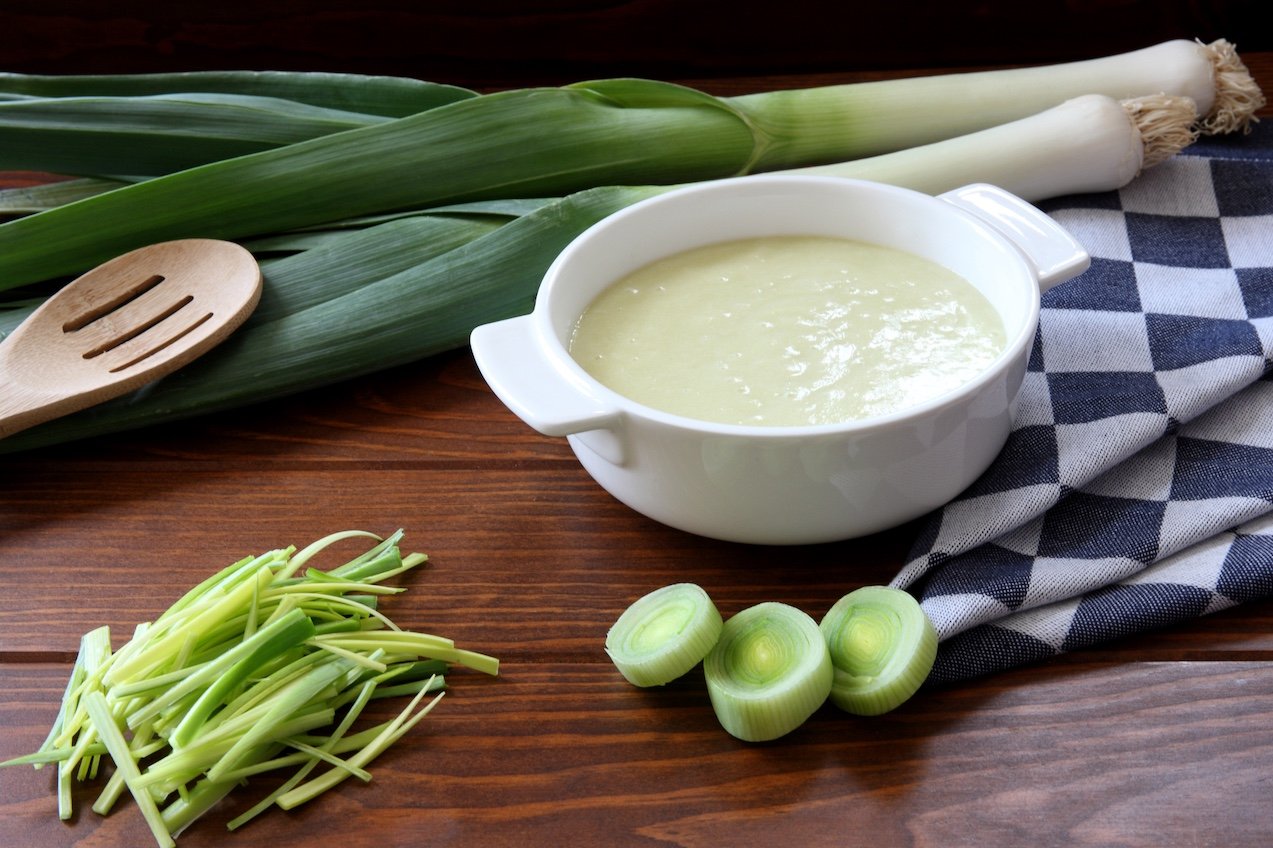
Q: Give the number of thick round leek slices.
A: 3